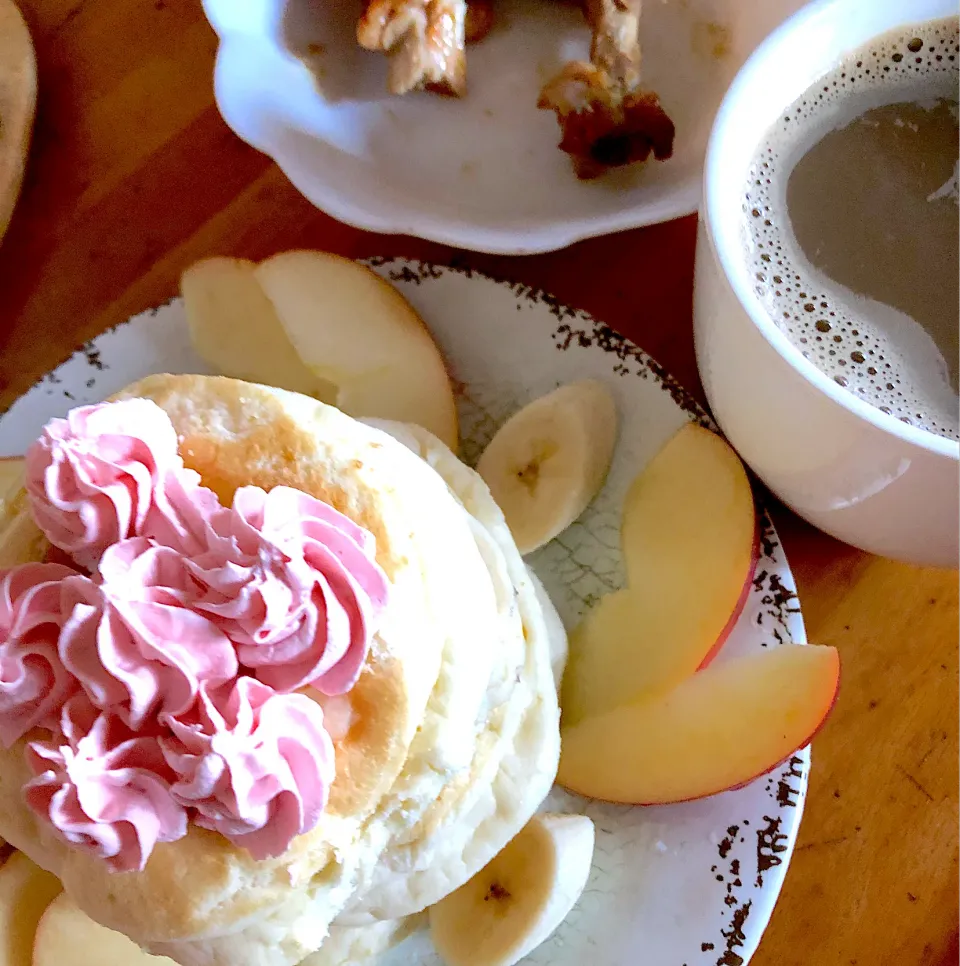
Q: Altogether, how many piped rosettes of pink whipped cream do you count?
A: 6